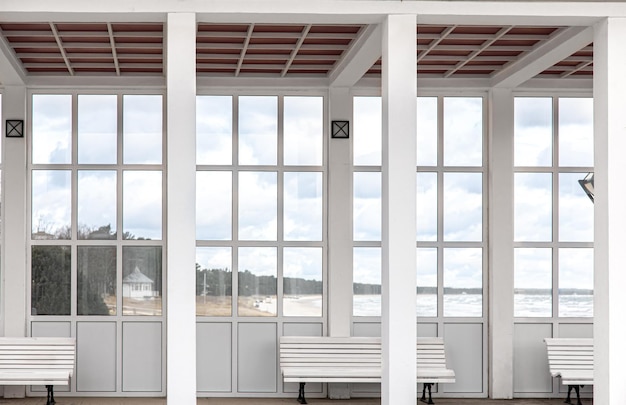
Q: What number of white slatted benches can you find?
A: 3